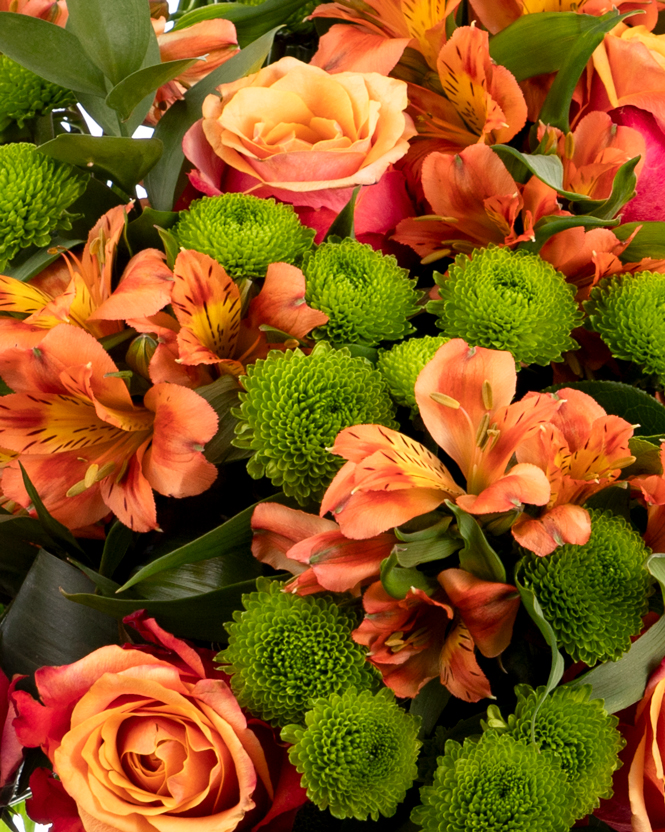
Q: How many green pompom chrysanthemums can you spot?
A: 13